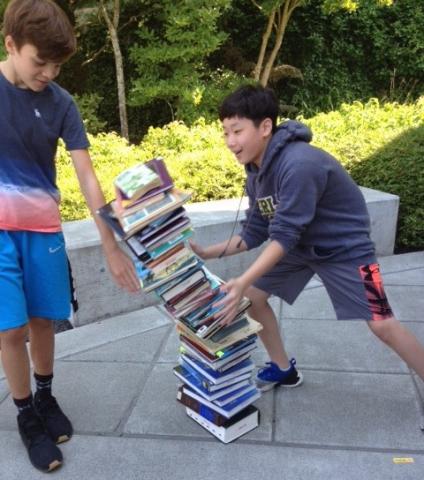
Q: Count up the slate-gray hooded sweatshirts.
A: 1